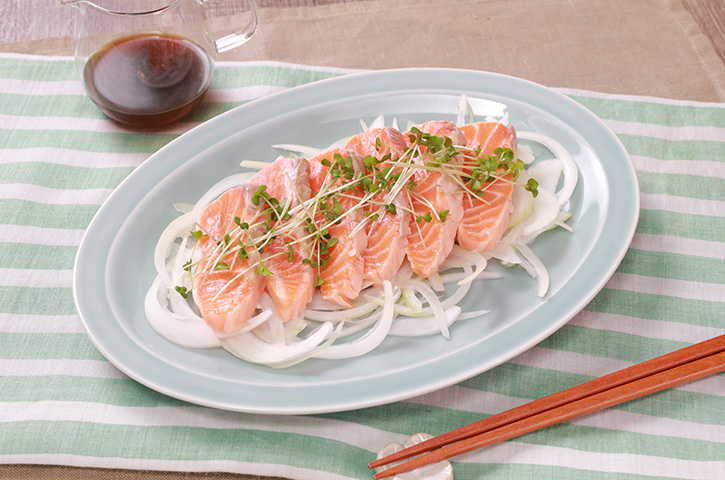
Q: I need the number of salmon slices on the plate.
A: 6